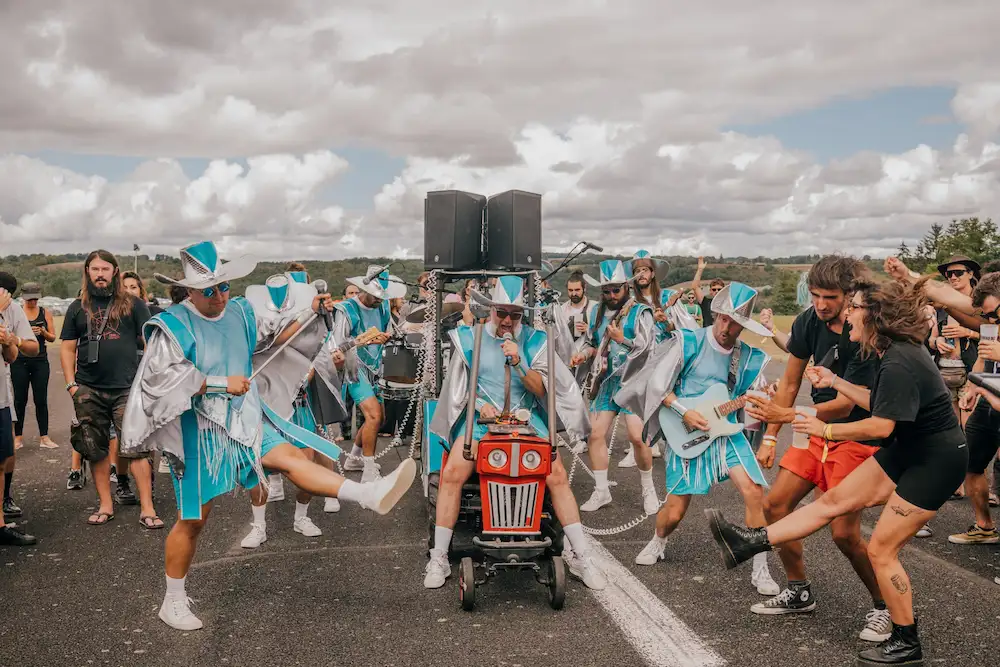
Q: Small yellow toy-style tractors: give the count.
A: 0